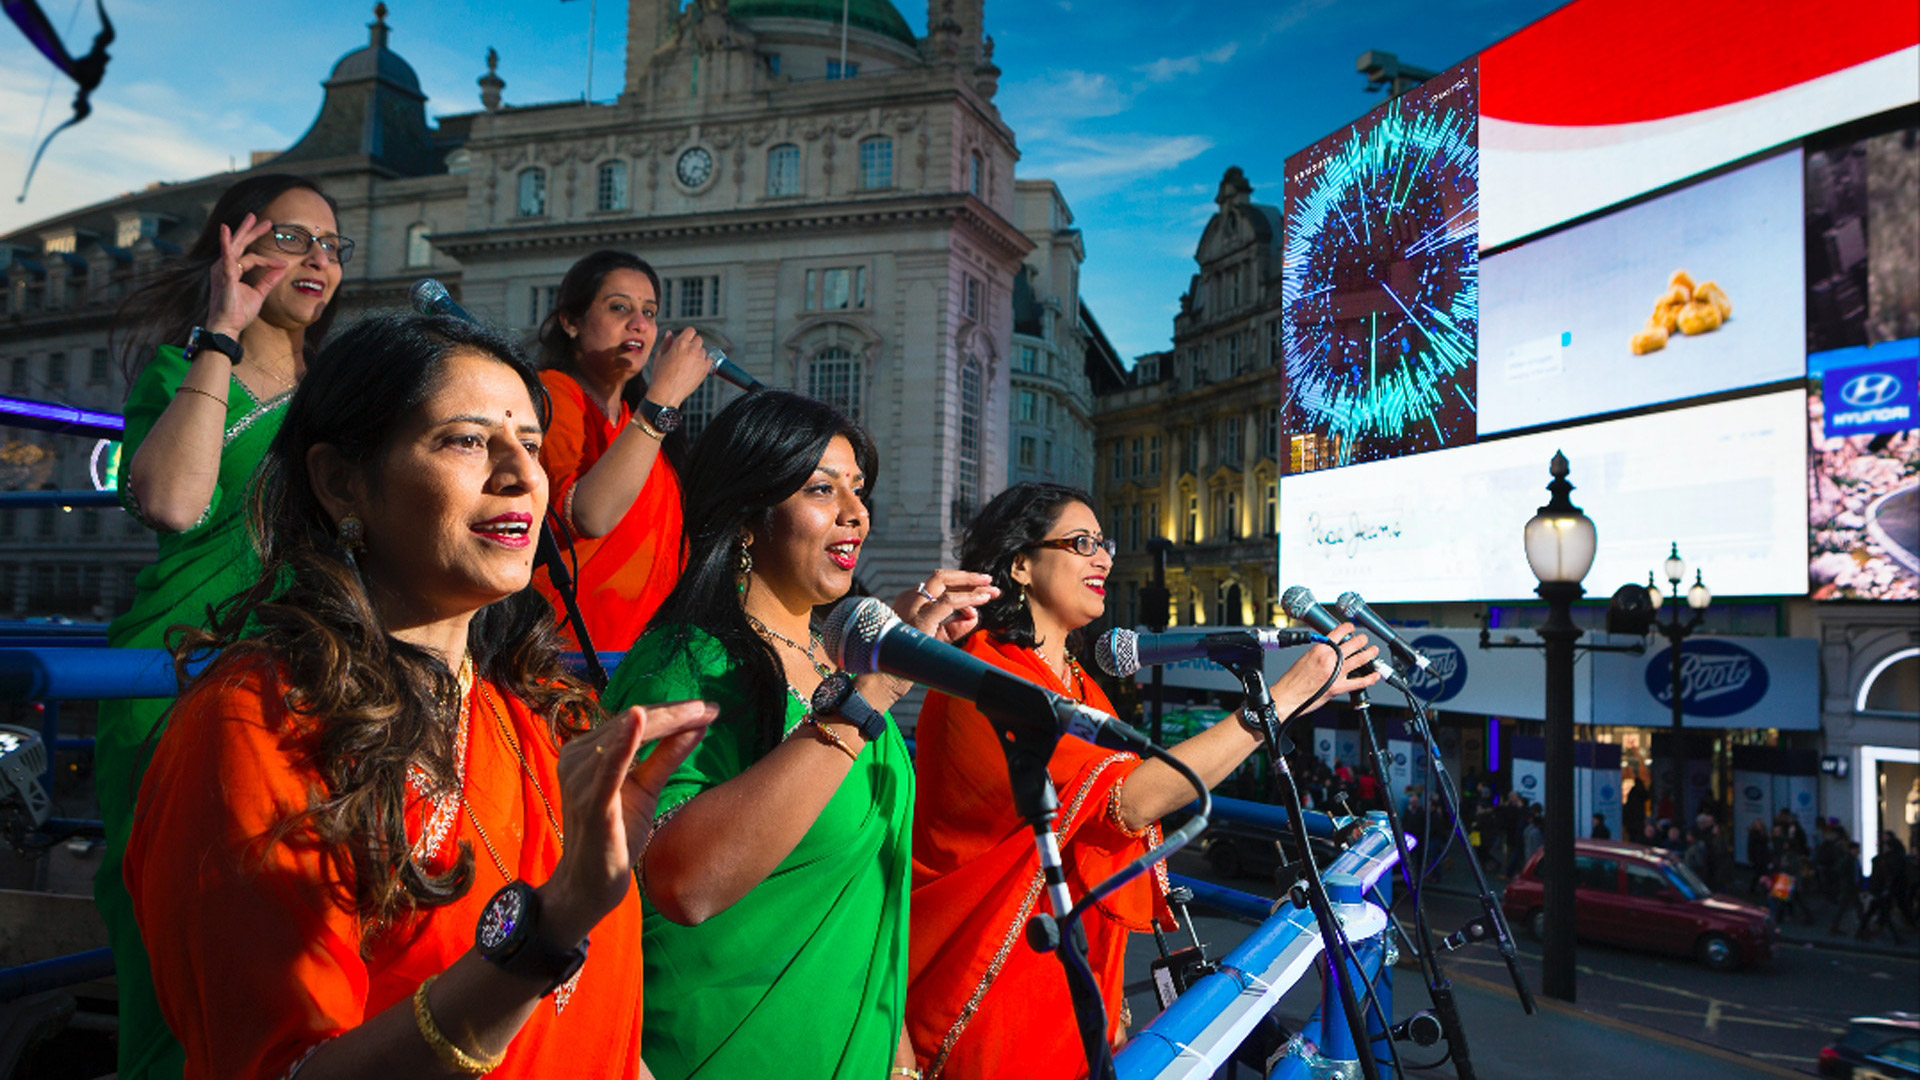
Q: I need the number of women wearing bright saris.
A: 5